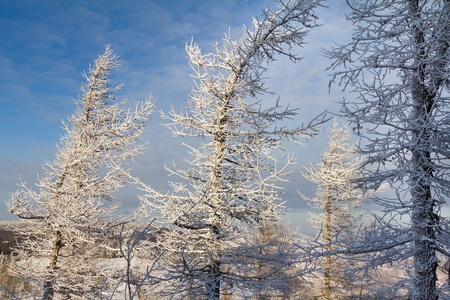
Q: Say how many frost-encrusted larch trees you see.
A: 4